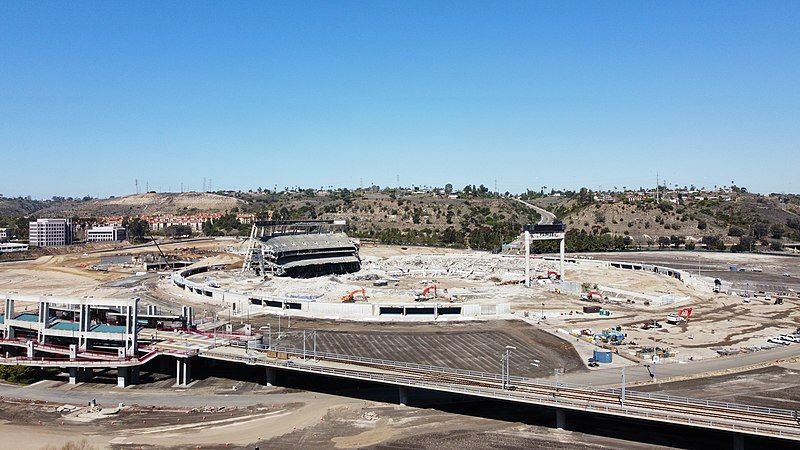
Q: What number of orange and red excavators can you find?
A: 5